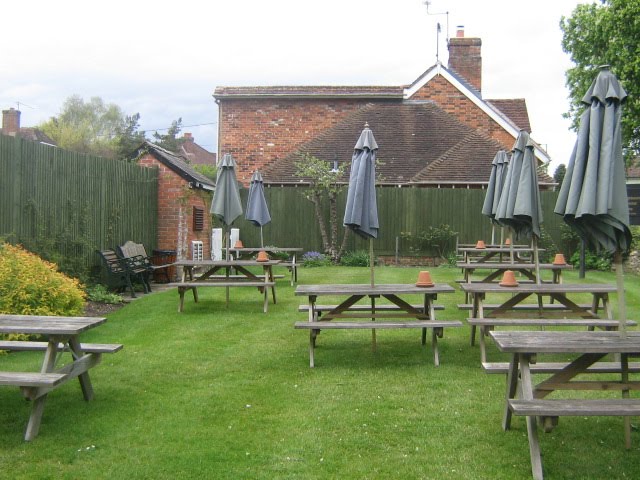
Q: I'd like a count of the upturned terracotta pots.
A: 7